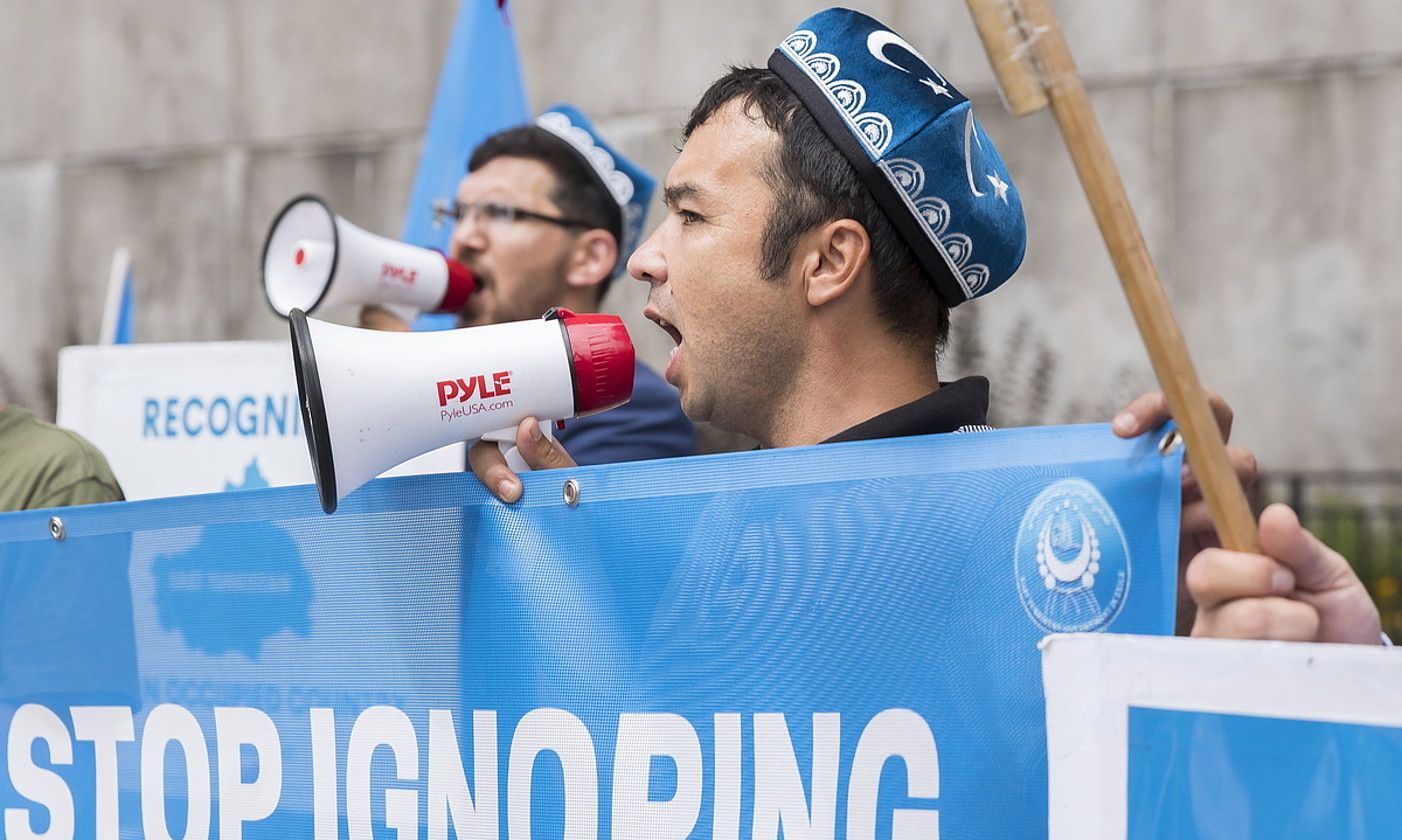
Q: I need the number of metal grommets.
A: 3